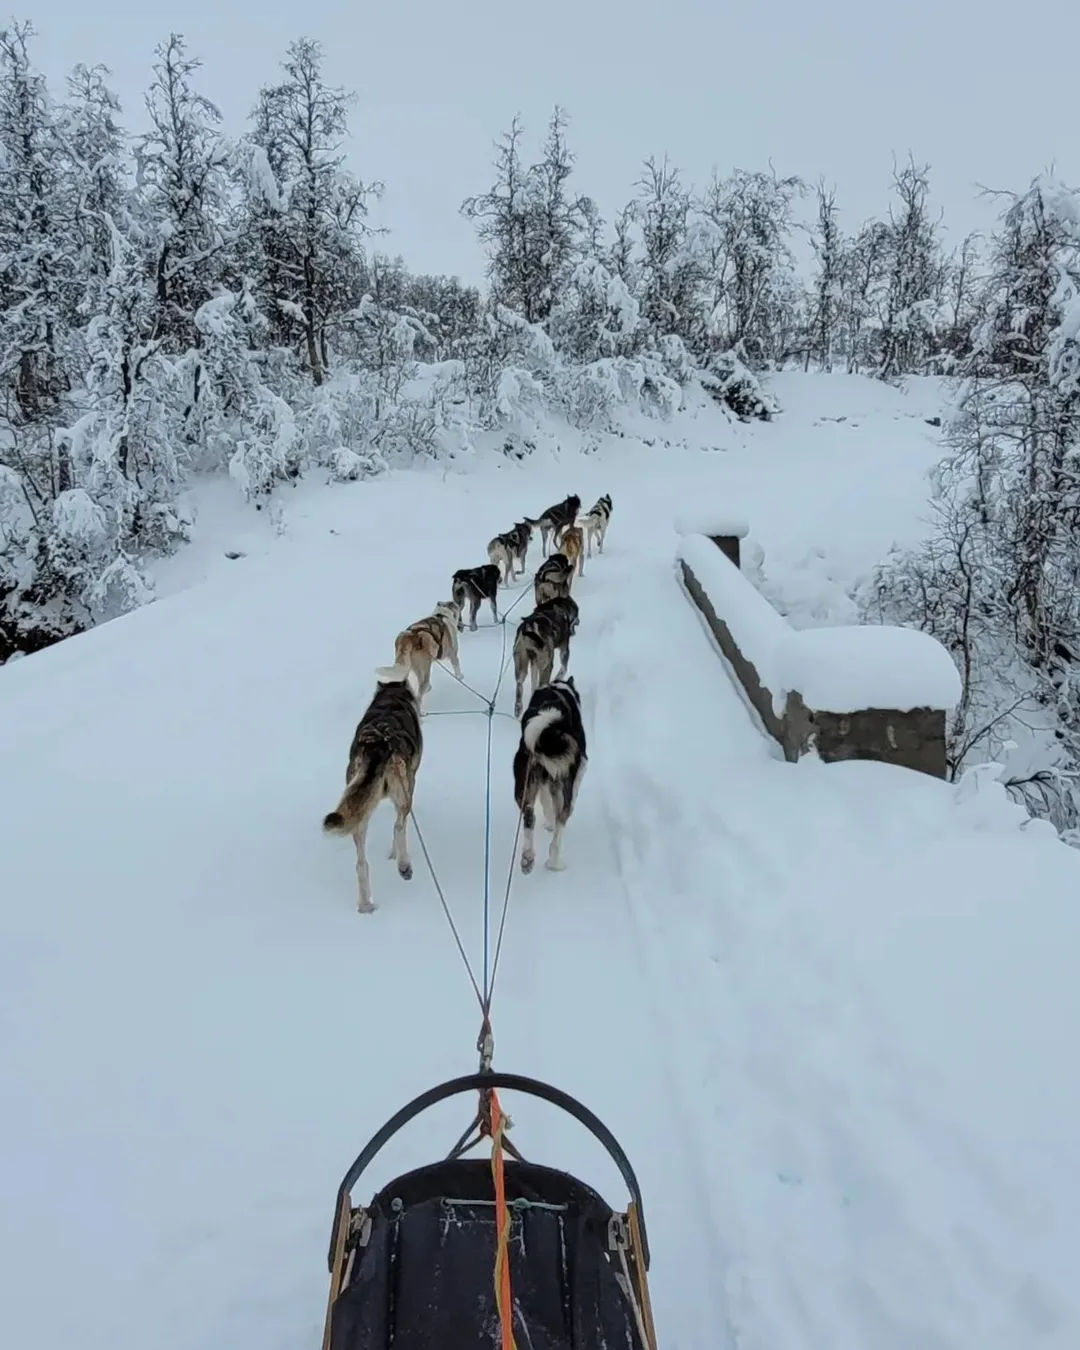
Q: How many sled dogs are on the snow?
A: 10